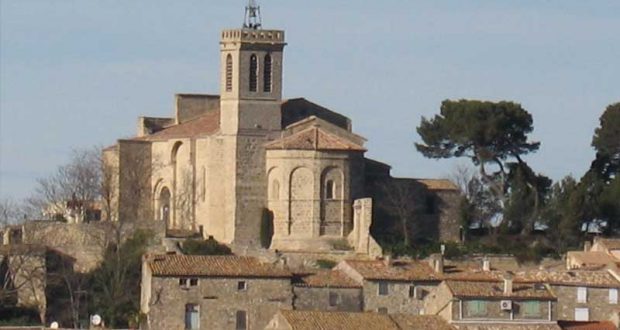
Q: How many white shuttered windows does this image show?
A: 3